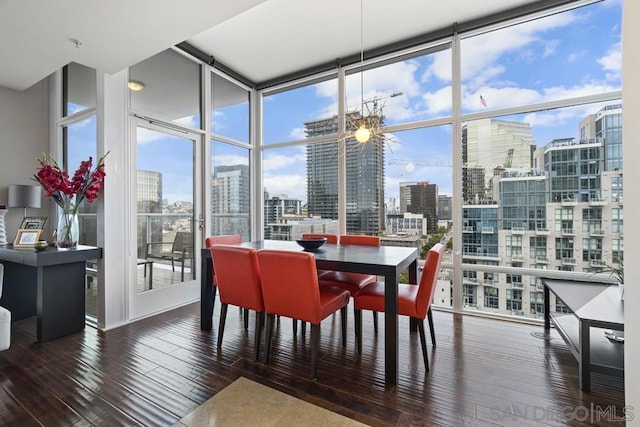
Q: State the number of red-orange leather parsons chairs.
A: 6